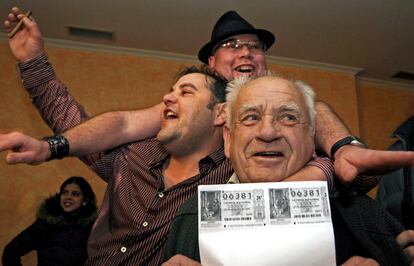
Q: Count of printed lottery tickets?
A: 2